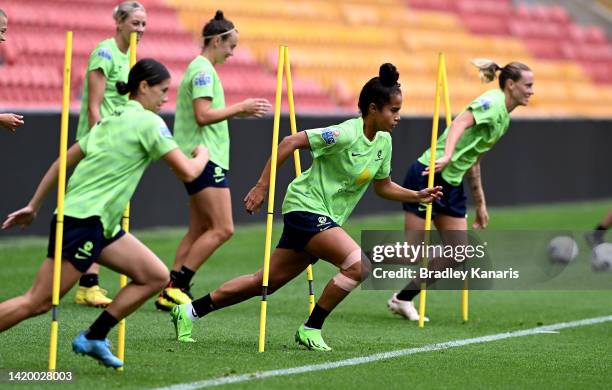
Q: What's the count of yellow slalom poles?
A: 6